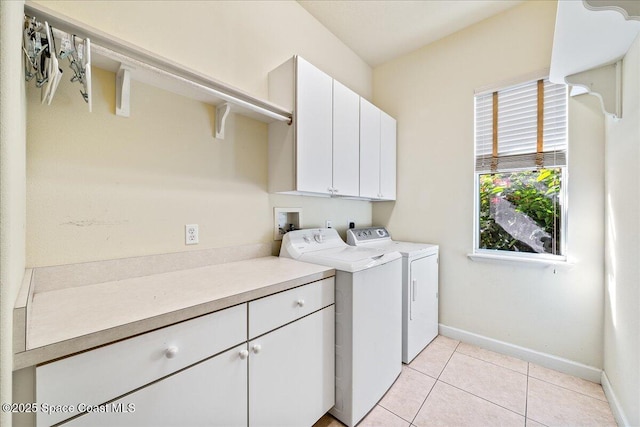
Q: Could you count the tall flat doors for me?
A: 4